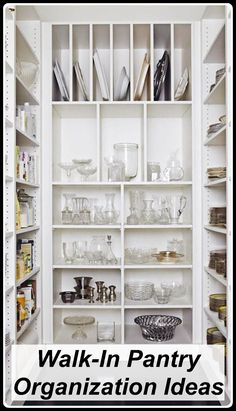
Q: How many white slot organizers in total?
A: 7